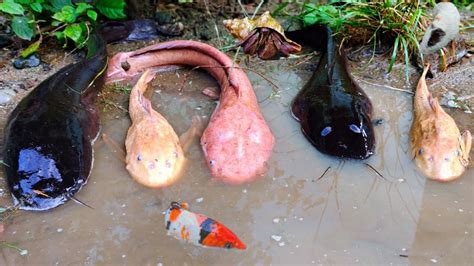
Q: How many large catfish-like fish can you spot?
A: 5